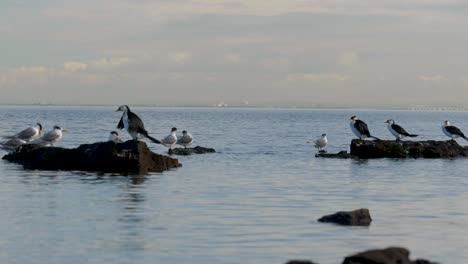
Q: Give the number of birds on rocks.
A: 11